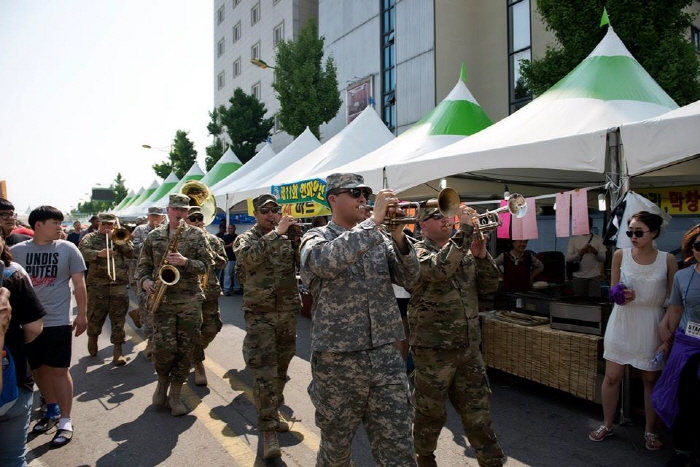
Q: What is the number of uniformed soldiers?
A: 7